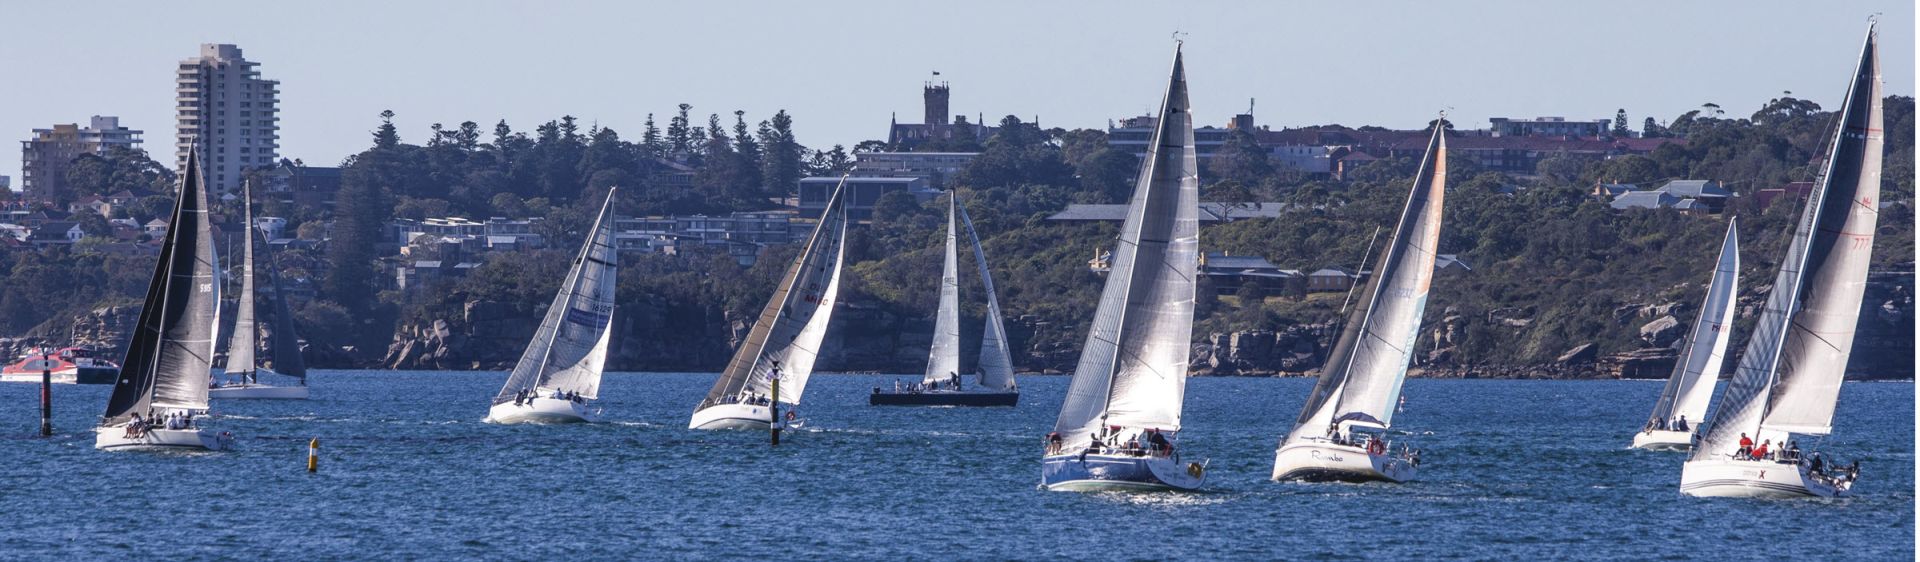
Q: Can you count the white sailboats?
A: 7